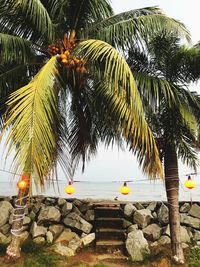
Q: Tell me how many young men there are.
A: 0